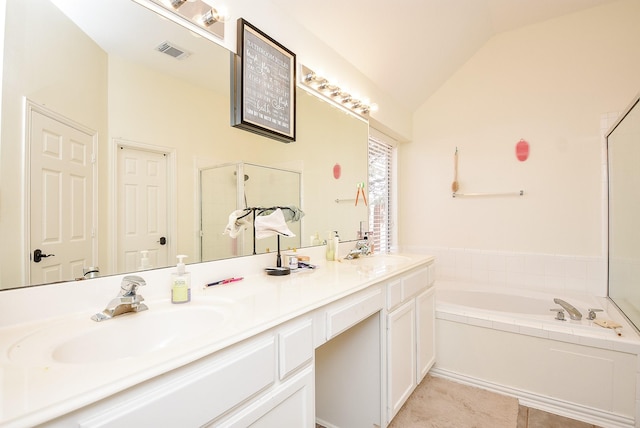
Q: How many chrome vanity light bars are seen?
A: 2